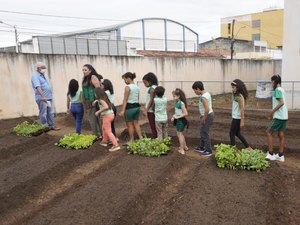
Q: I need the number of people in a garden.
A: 12